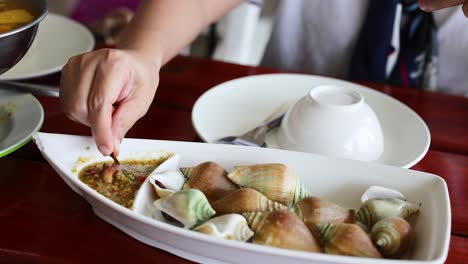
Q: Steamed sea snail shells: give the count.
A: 11